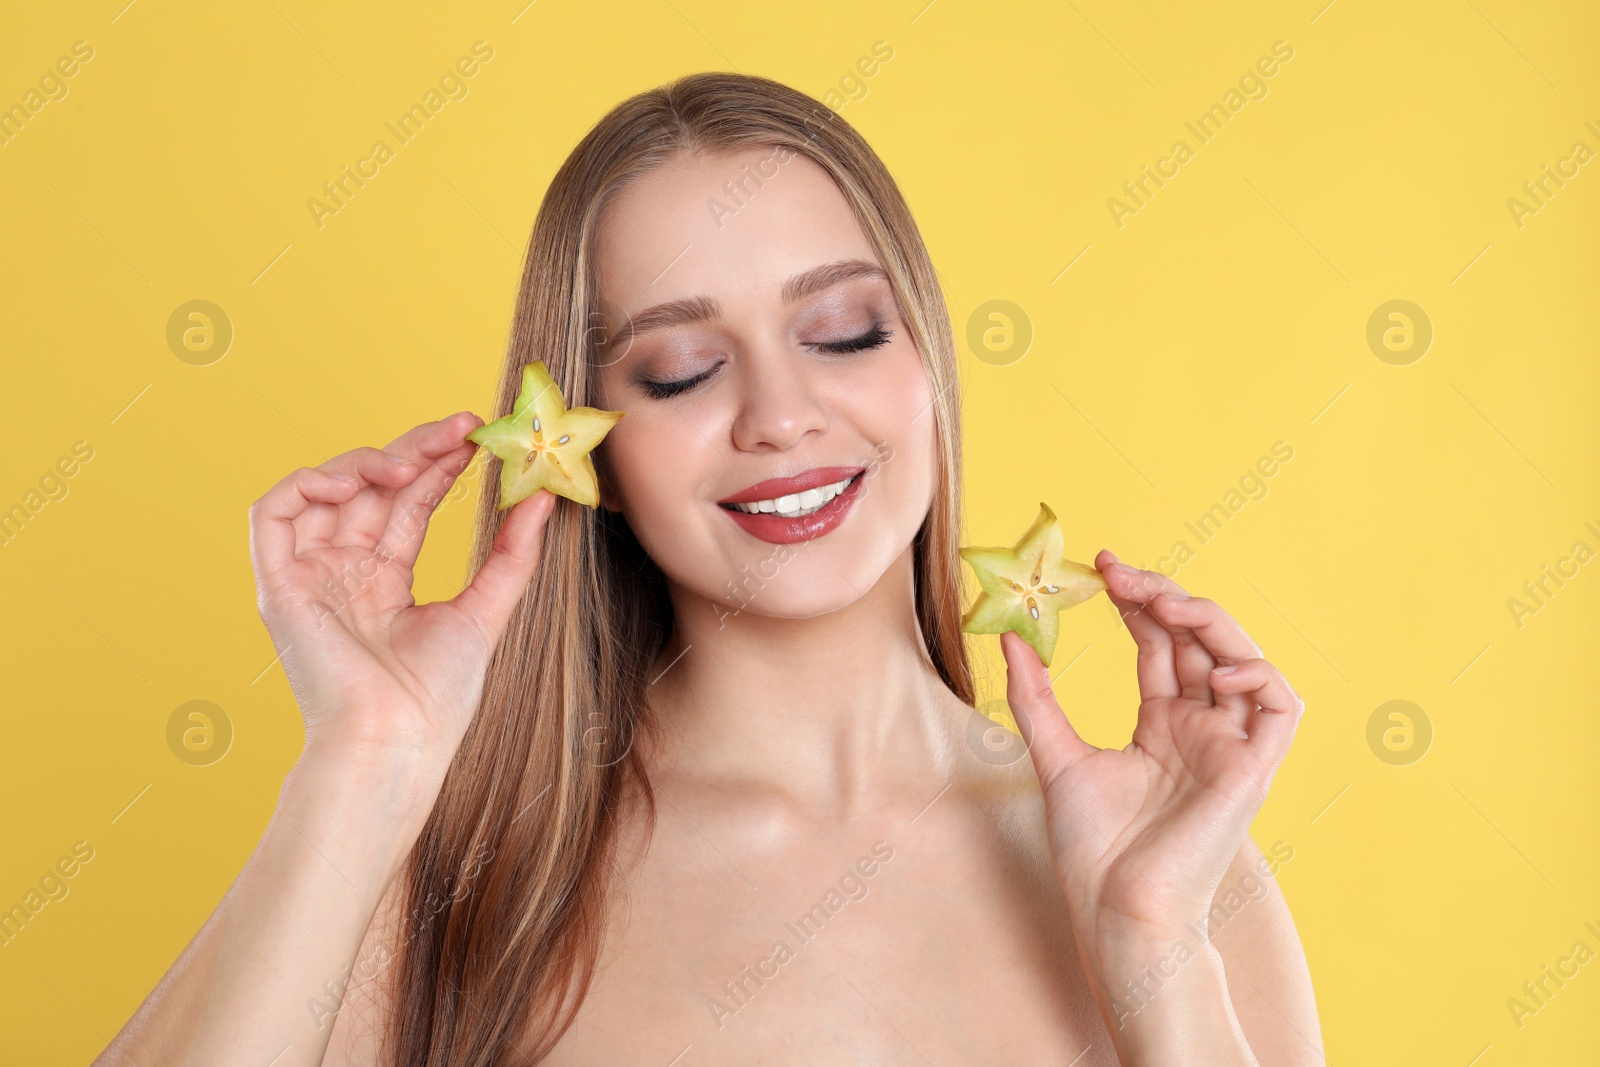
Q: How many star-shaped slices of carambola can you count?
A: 2